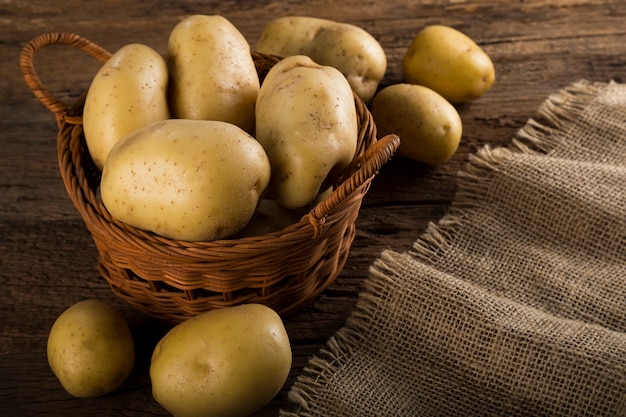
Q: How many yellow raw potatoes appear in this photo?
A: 9